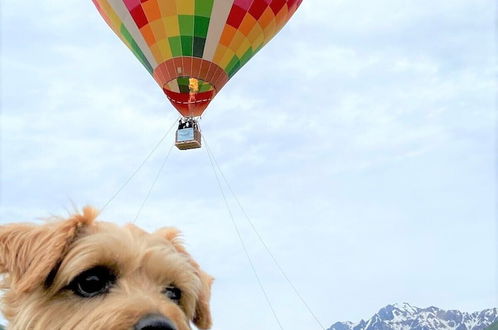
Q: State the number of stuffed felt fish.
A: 0